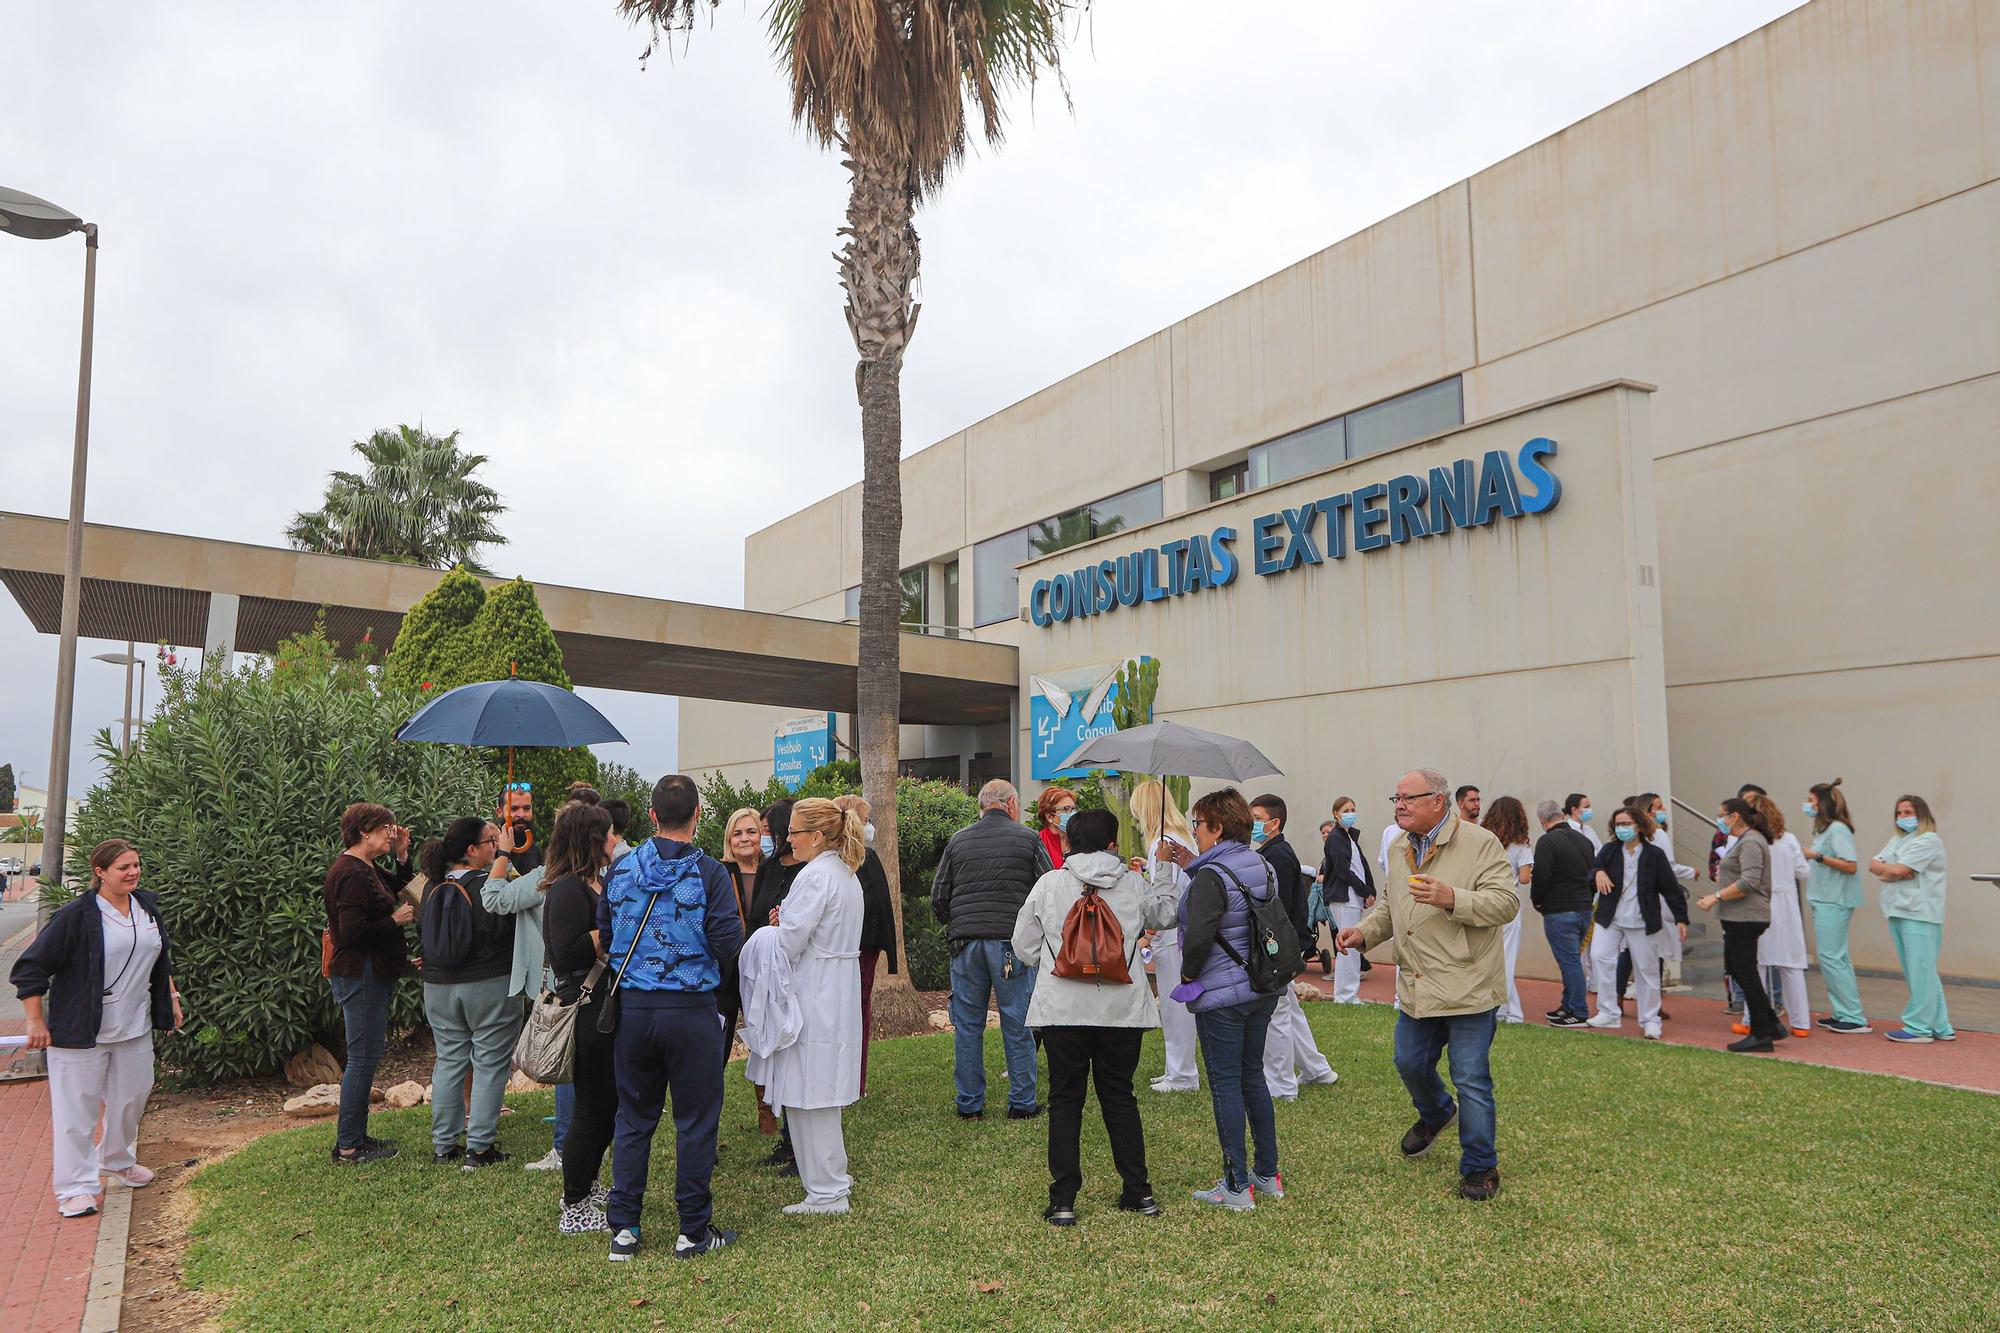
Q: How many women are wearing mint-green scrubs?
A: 2